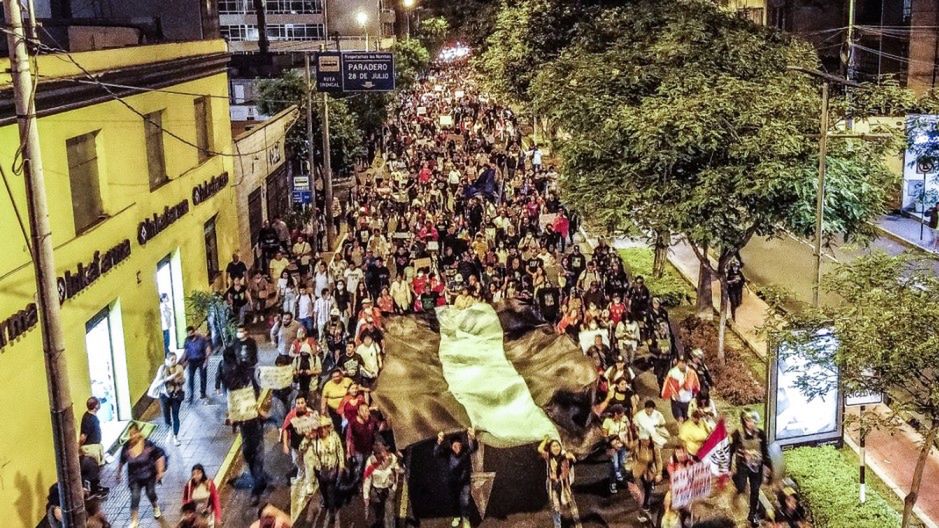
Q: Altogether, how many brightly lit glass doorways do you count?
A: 2